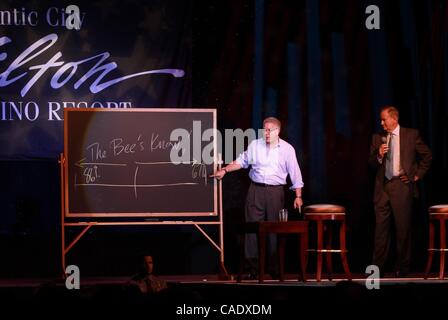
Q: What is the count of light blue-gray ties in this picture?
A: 1